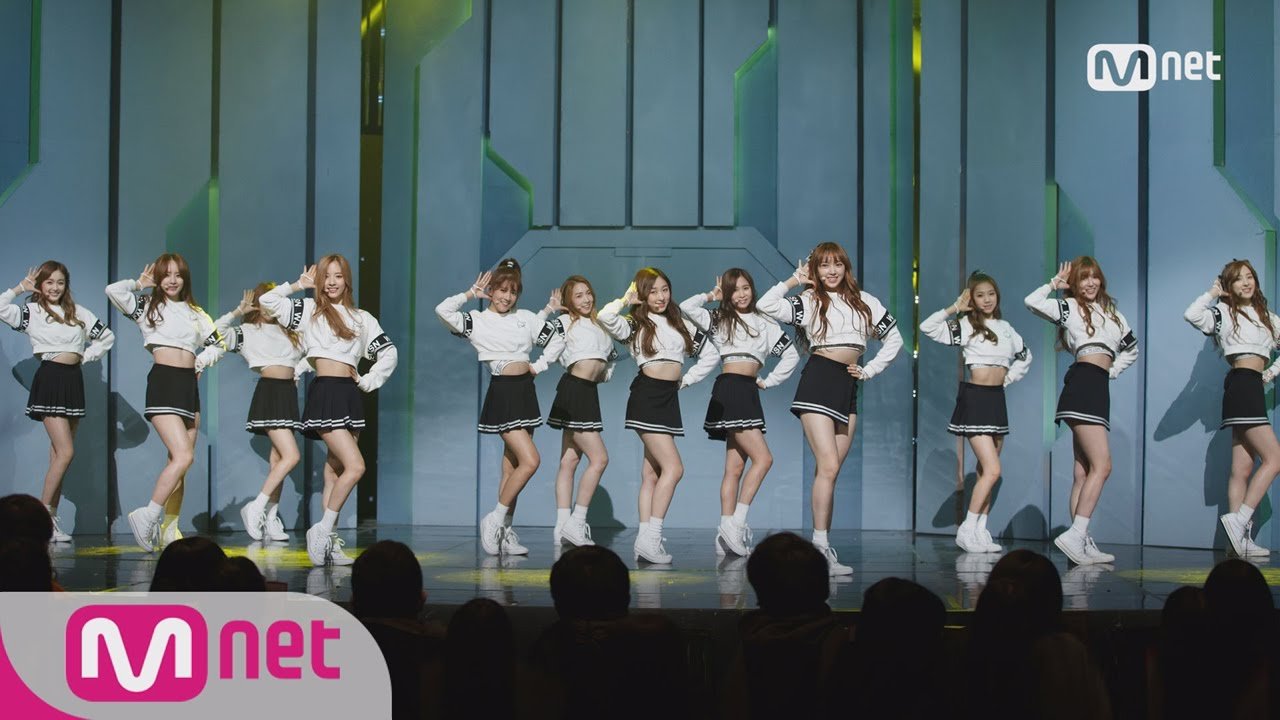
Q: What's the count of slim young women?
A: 12